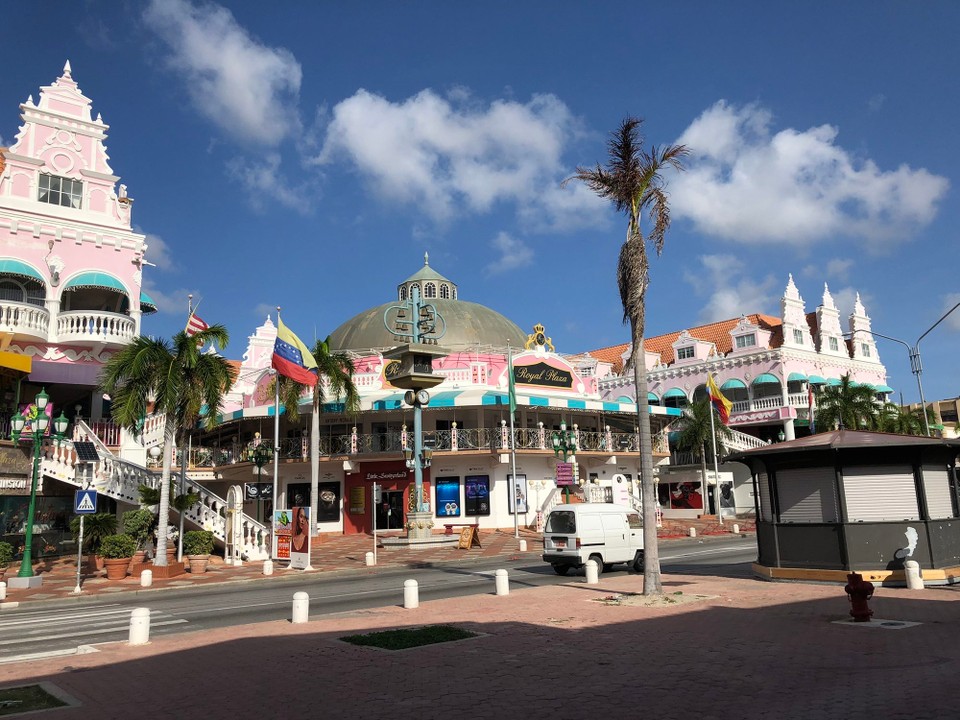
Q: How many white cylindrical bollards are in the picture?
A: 13